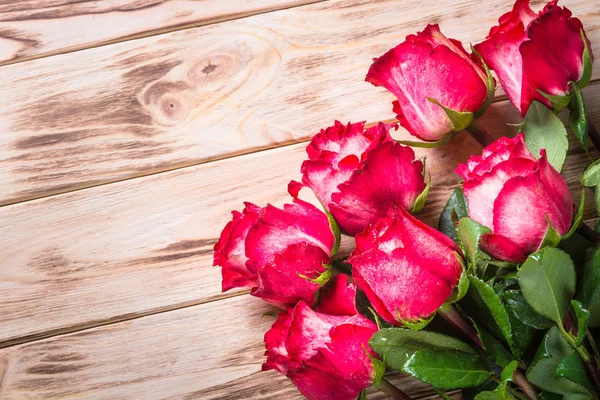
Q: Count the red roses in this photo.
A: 7